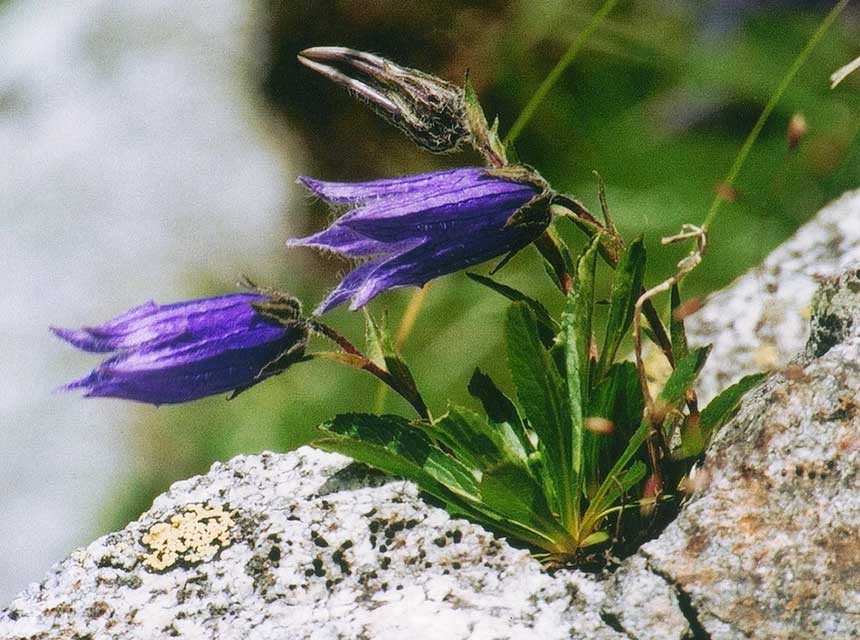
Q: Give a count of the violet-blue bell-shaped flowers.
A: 2